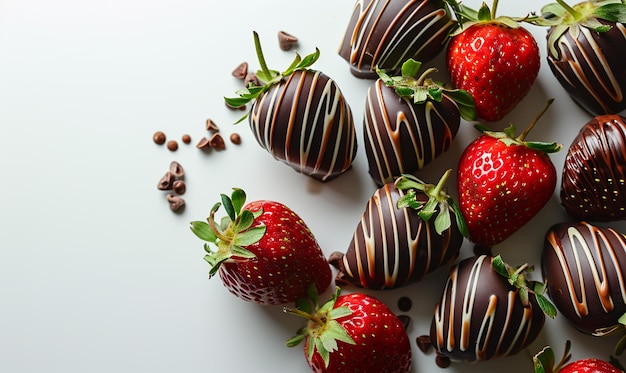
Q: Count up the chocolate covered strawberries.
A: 8